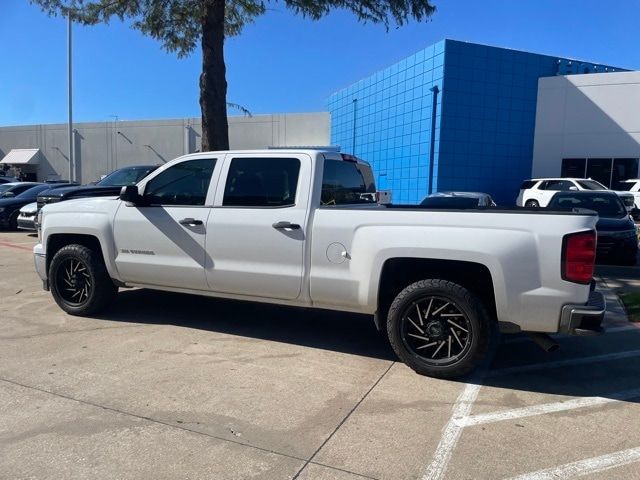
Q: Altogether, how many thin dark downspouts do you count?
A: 2